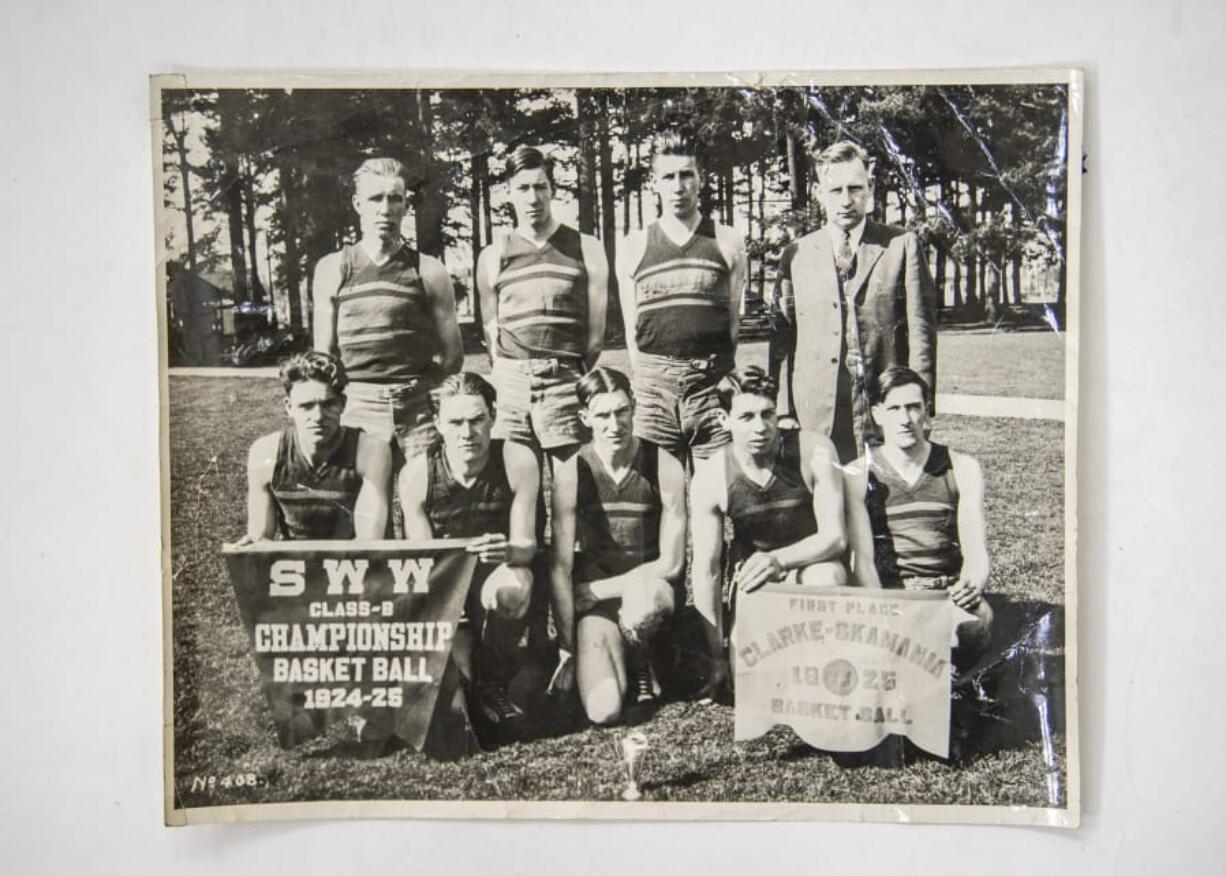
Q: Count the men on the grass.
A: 9